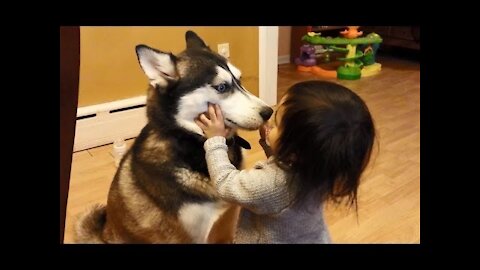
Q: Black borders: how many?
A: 4